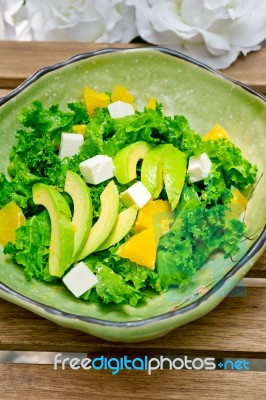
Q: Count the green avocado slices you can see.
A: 7